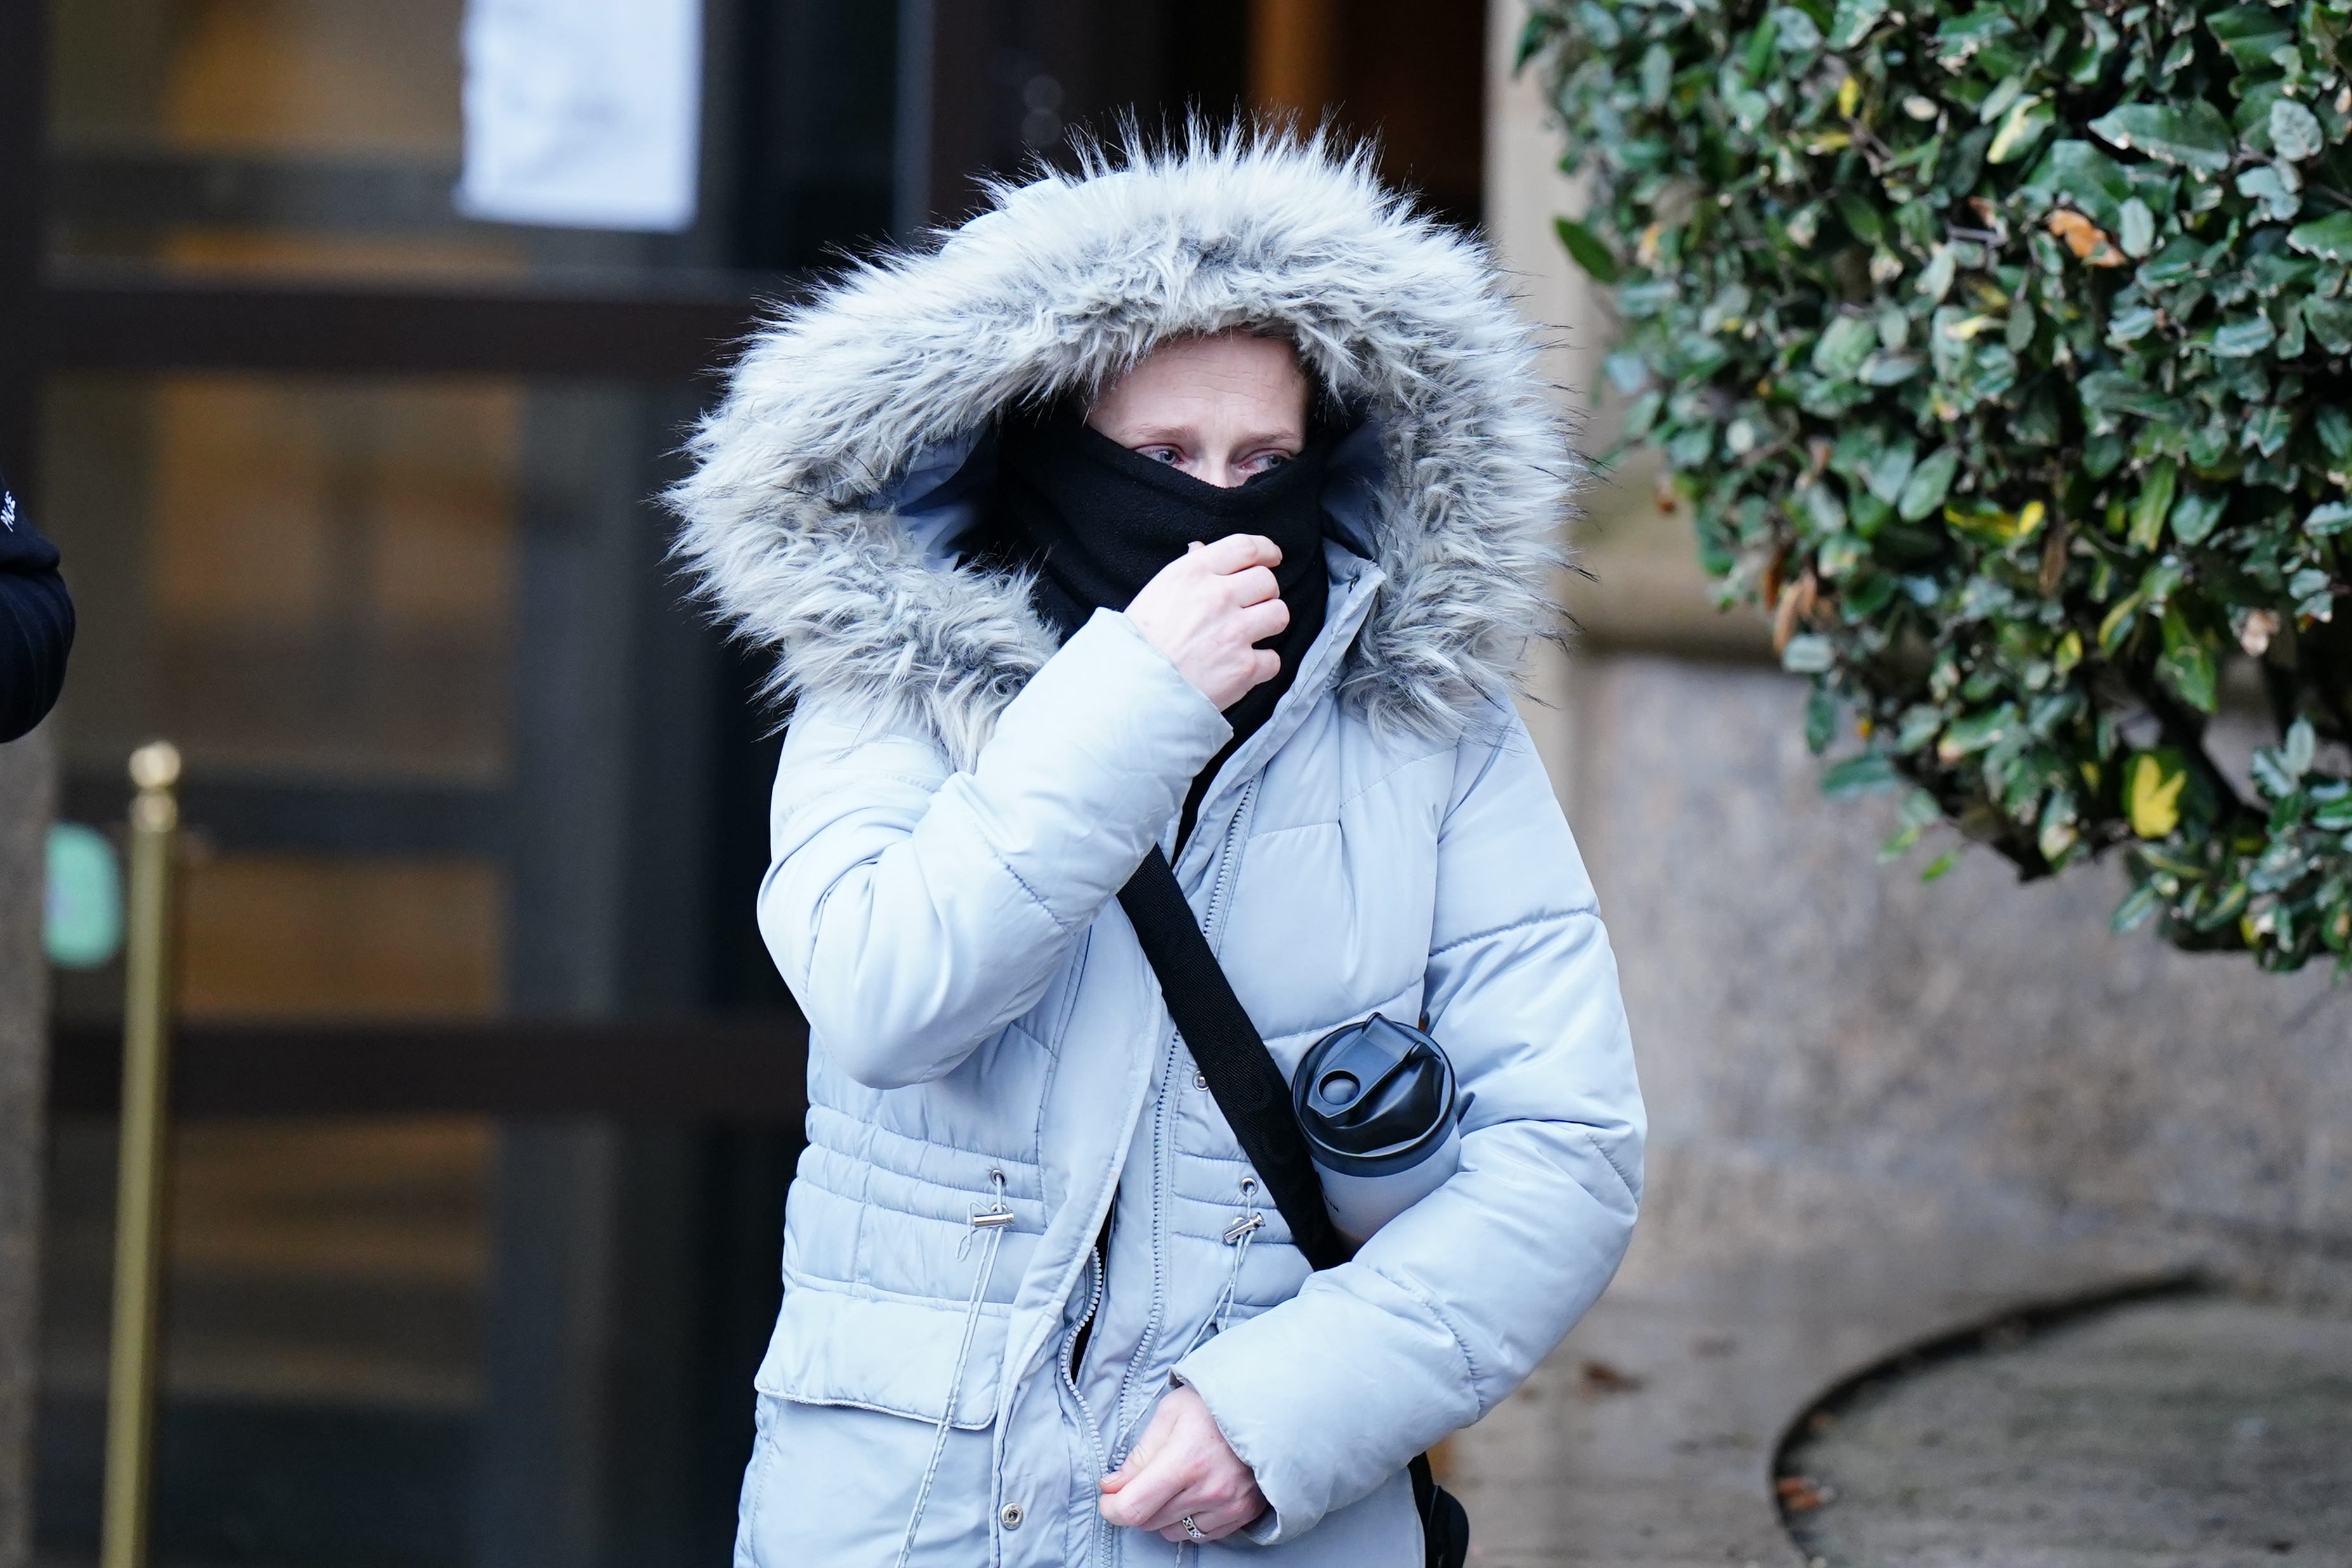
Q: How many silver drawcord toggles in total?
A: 2